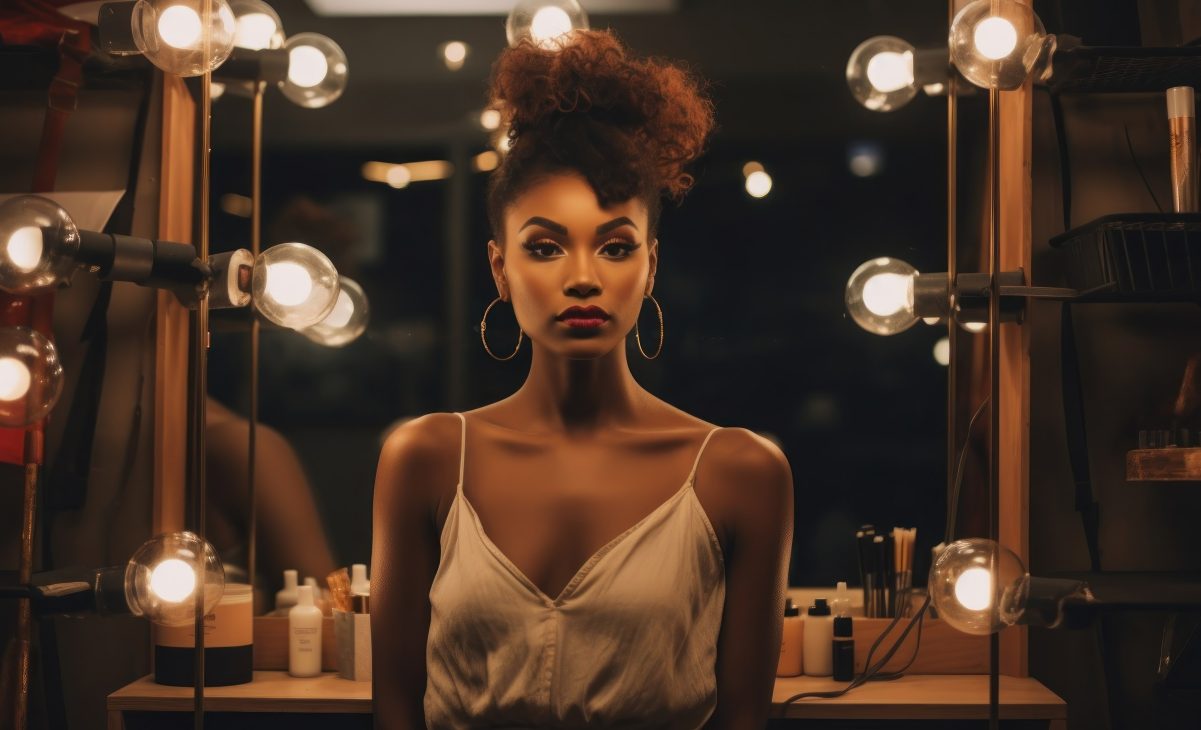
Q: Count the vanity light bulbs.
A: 13